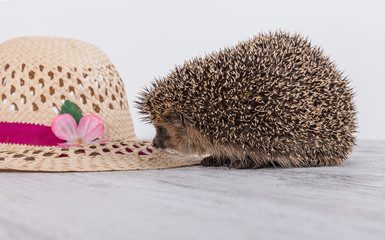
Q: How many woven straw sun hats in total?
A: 1